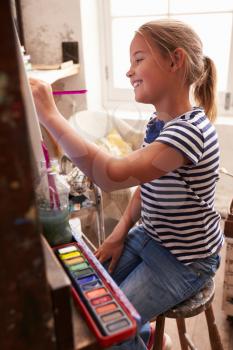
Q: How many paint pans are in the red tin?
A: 12